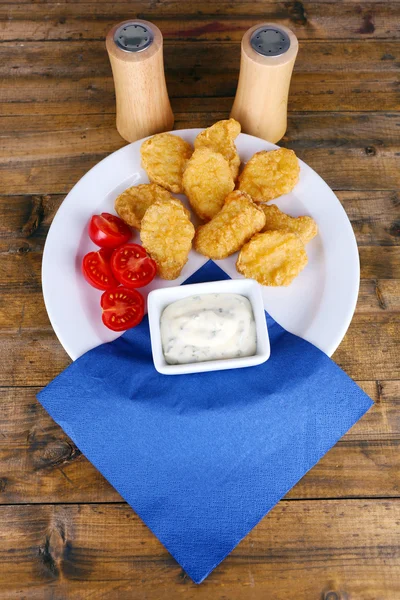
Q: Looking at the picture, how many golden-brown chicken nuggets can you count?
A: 9